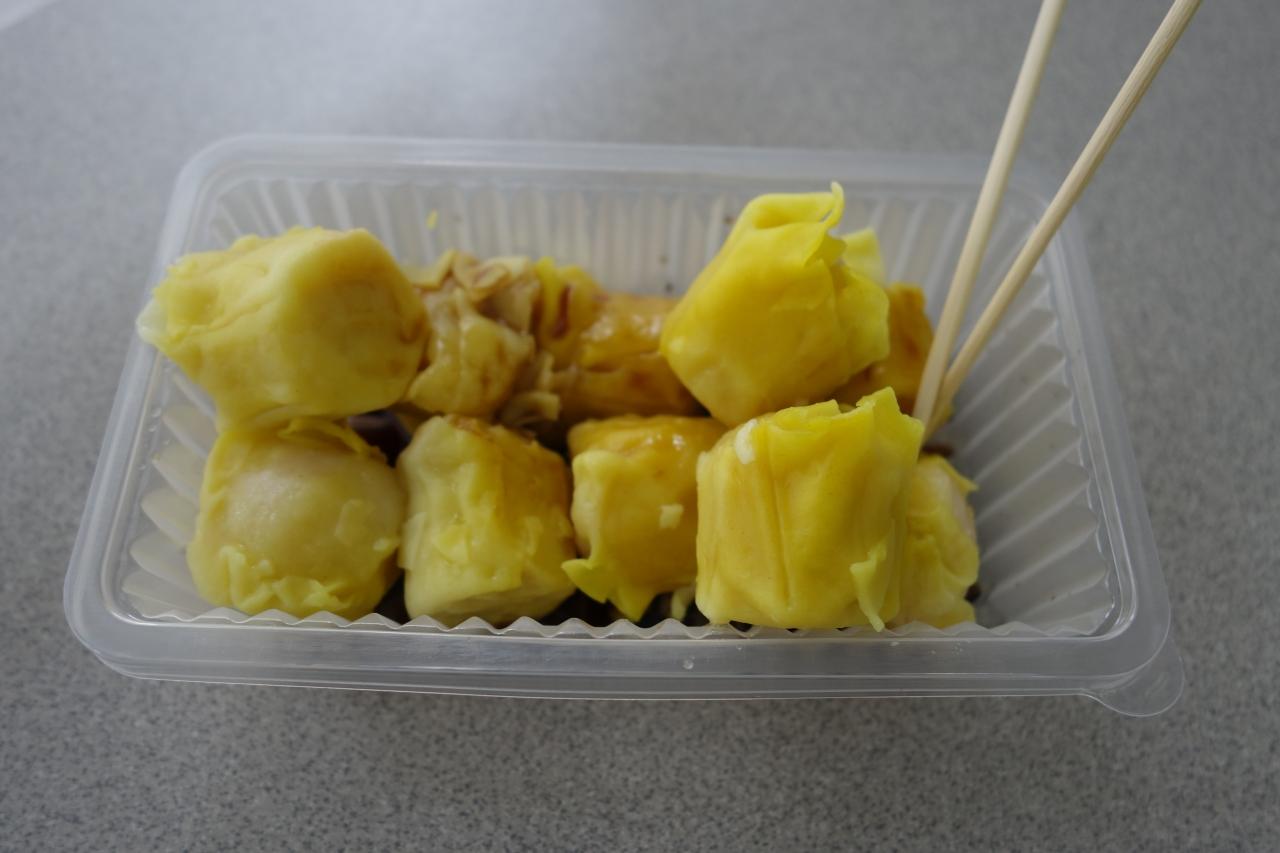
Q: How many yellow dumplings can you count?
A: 10